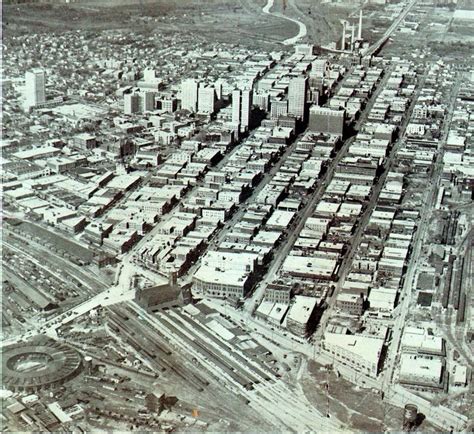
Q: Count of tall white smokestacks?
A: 3